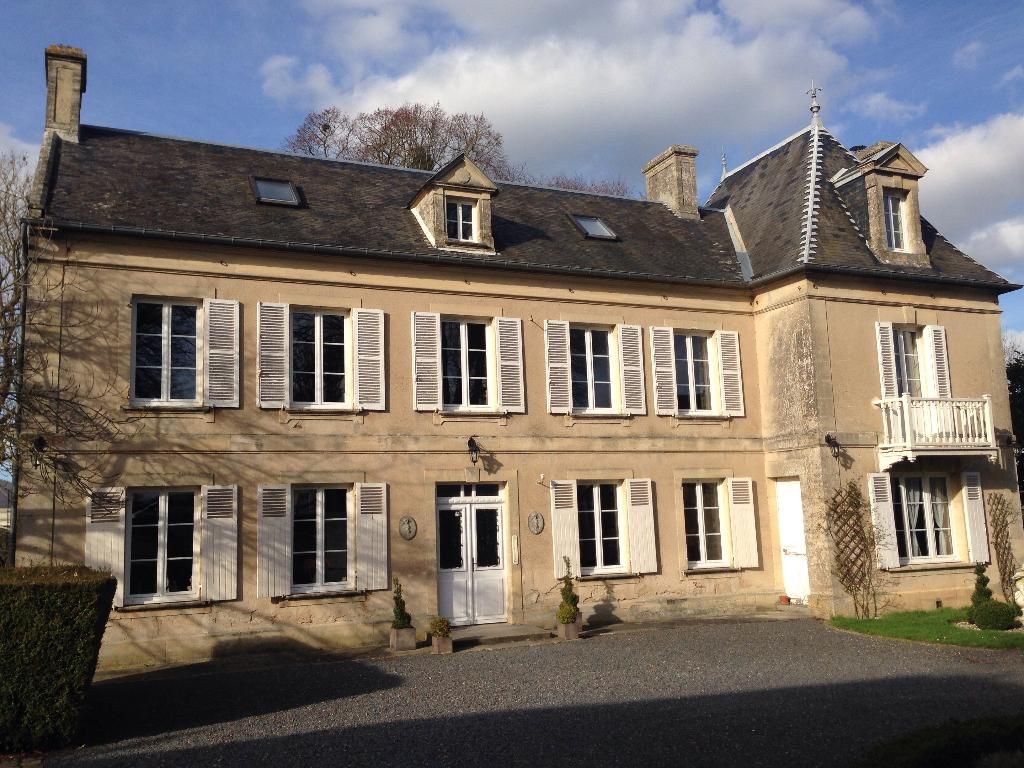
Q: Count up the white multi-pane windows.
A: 13